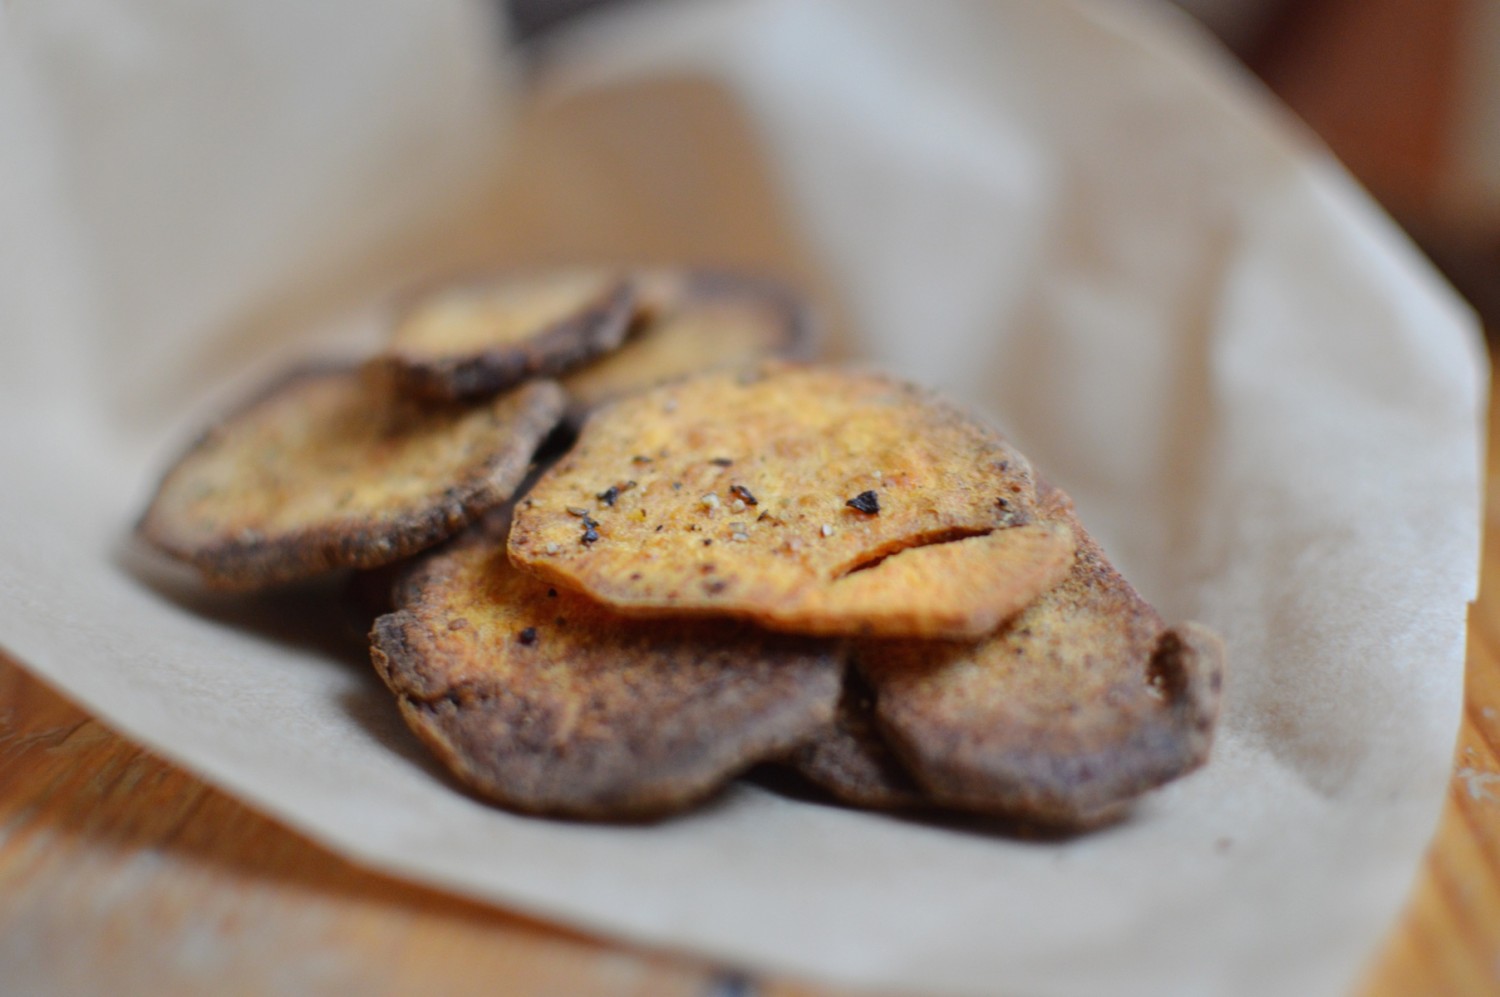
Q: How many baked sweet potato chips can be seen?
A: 7